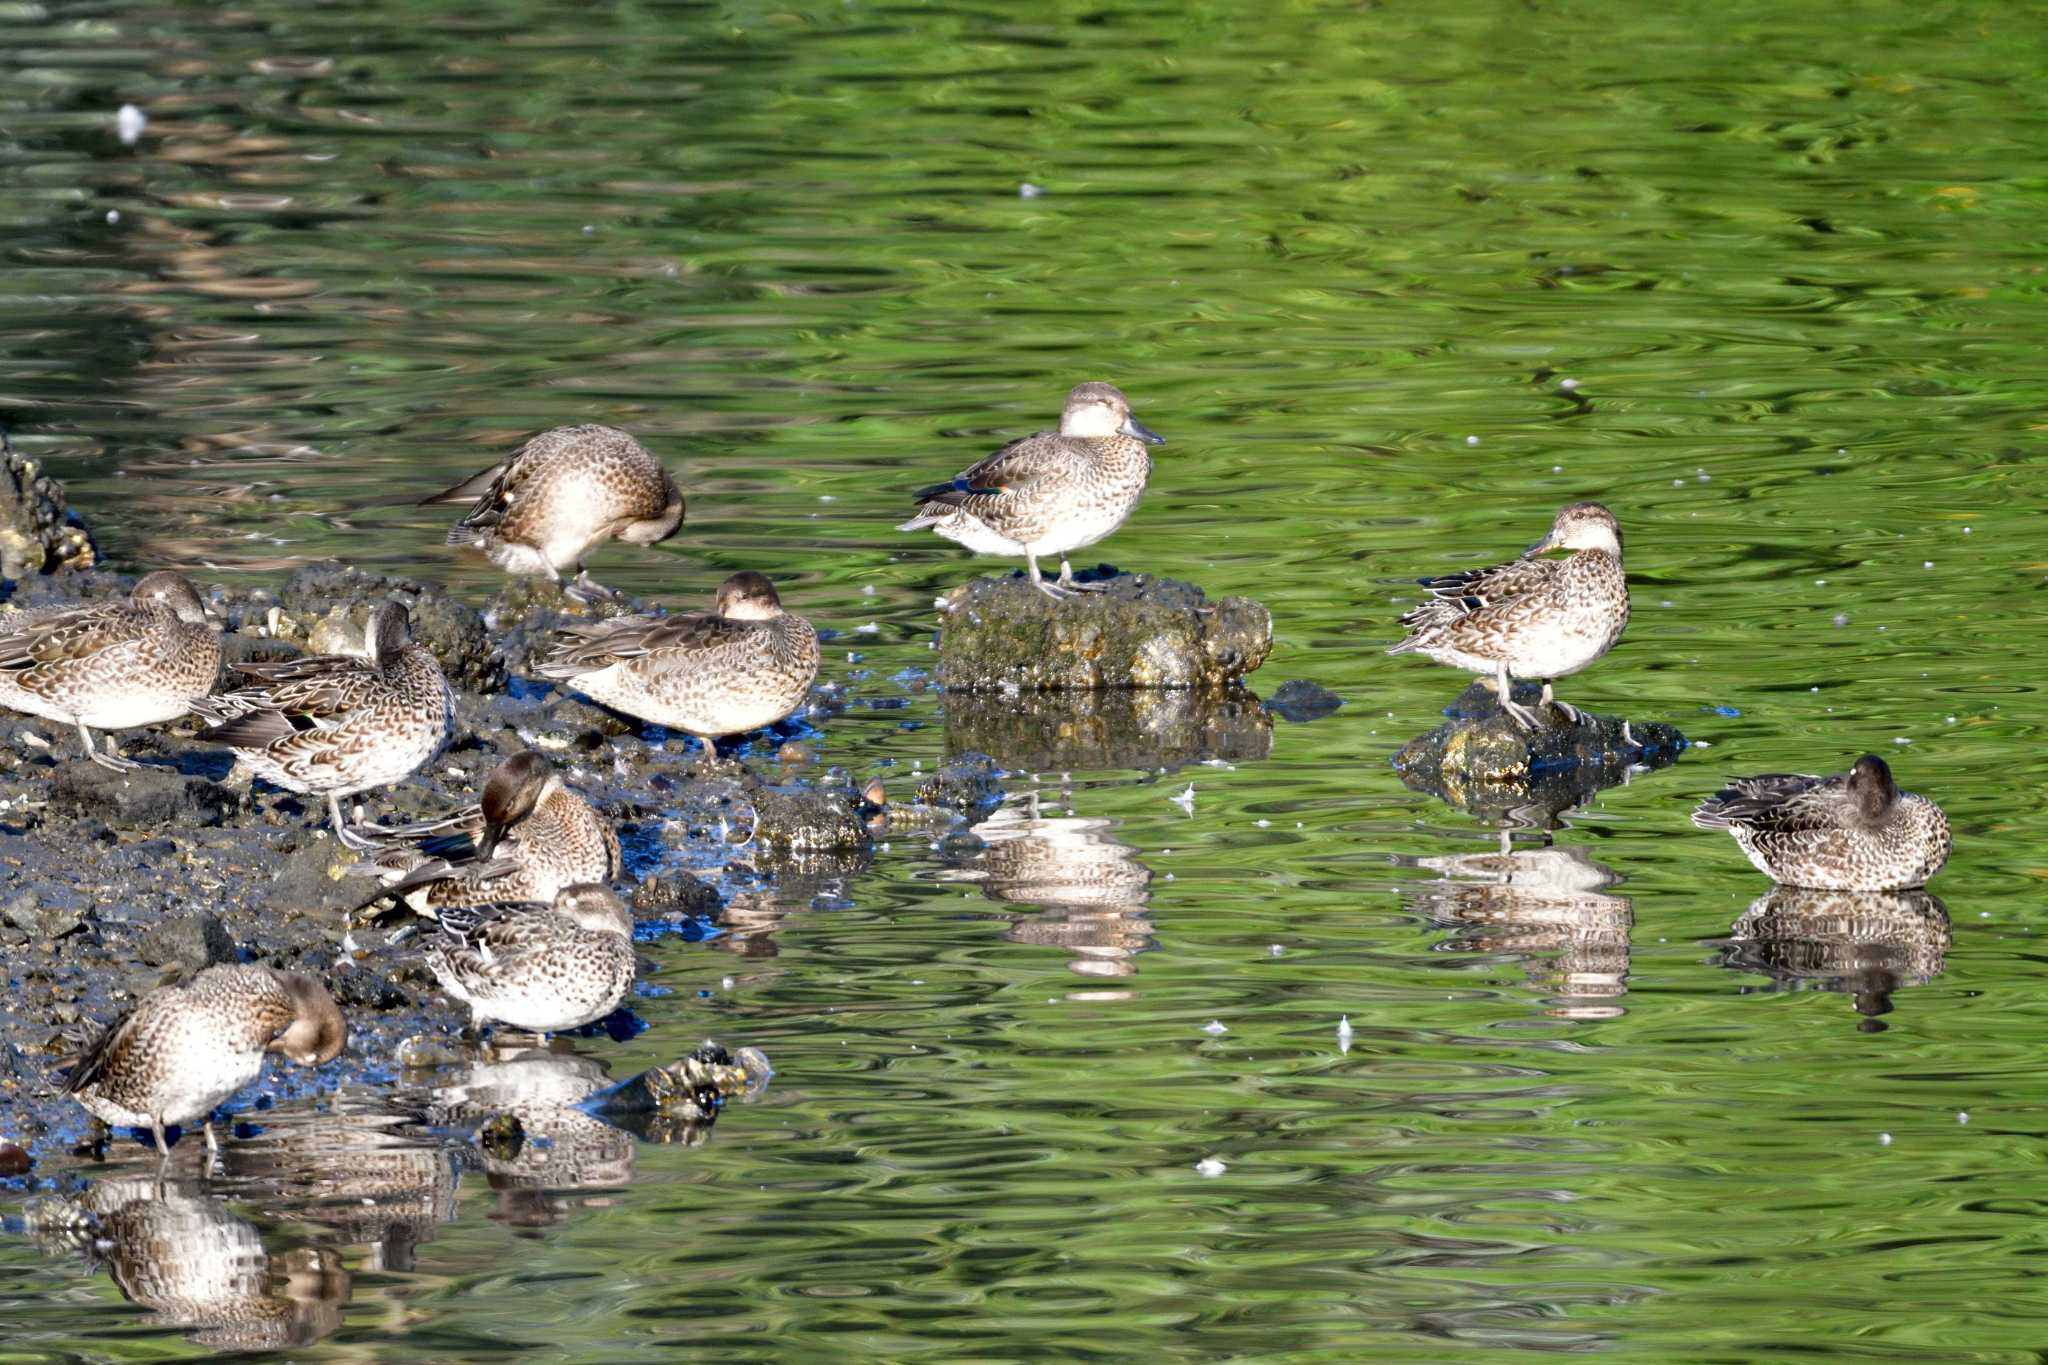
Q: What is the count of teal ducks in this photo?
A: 10